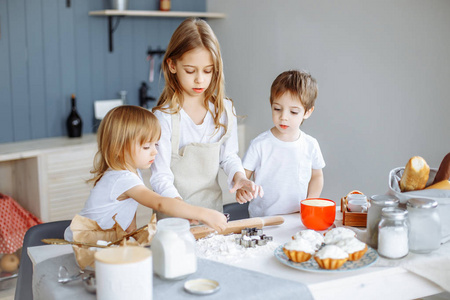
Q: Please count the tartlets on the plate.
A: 5